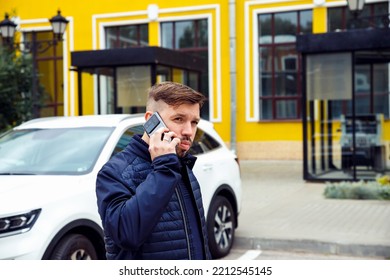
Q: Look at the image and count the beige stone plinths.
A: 1